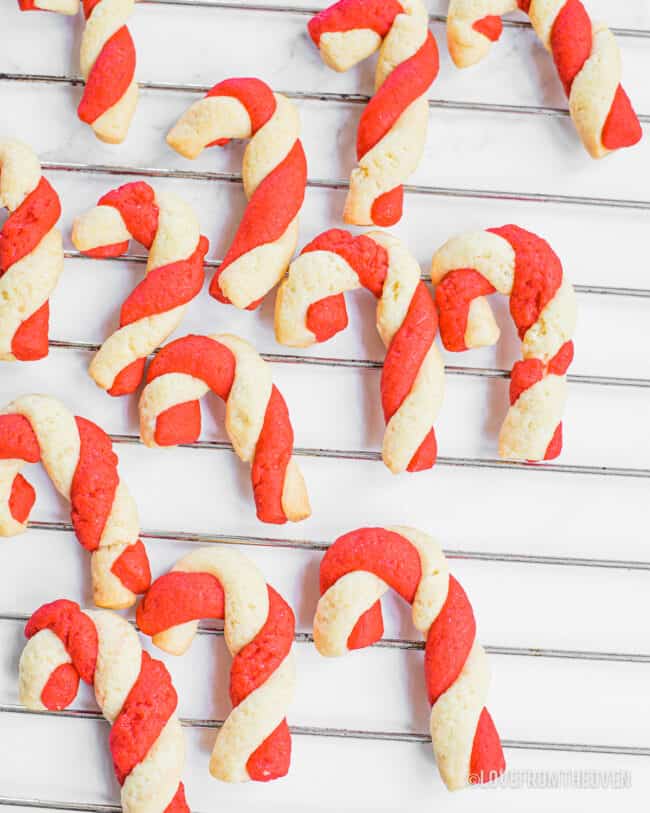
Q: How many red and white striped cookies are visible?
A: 13